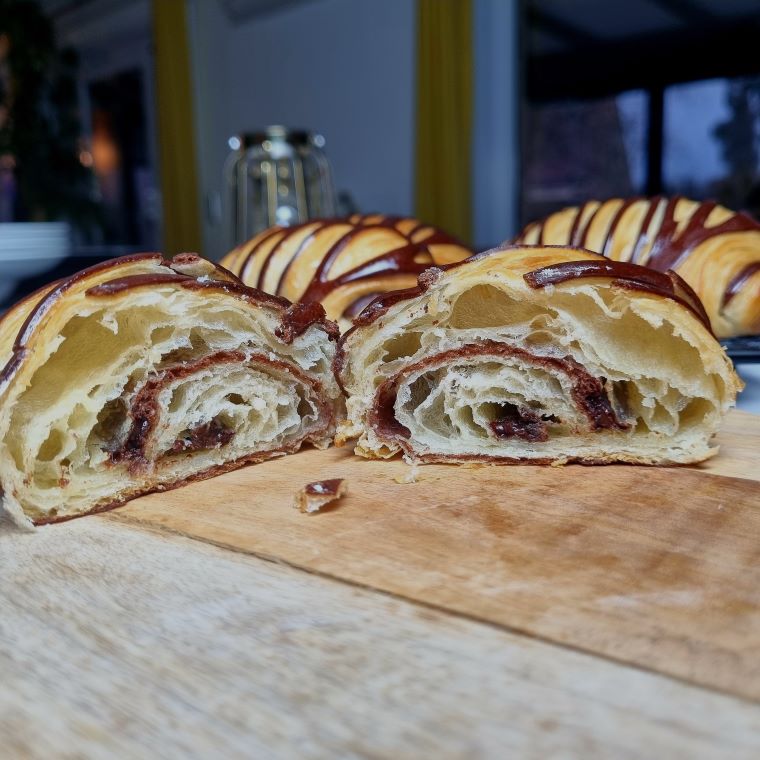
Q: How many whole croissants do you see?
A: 2